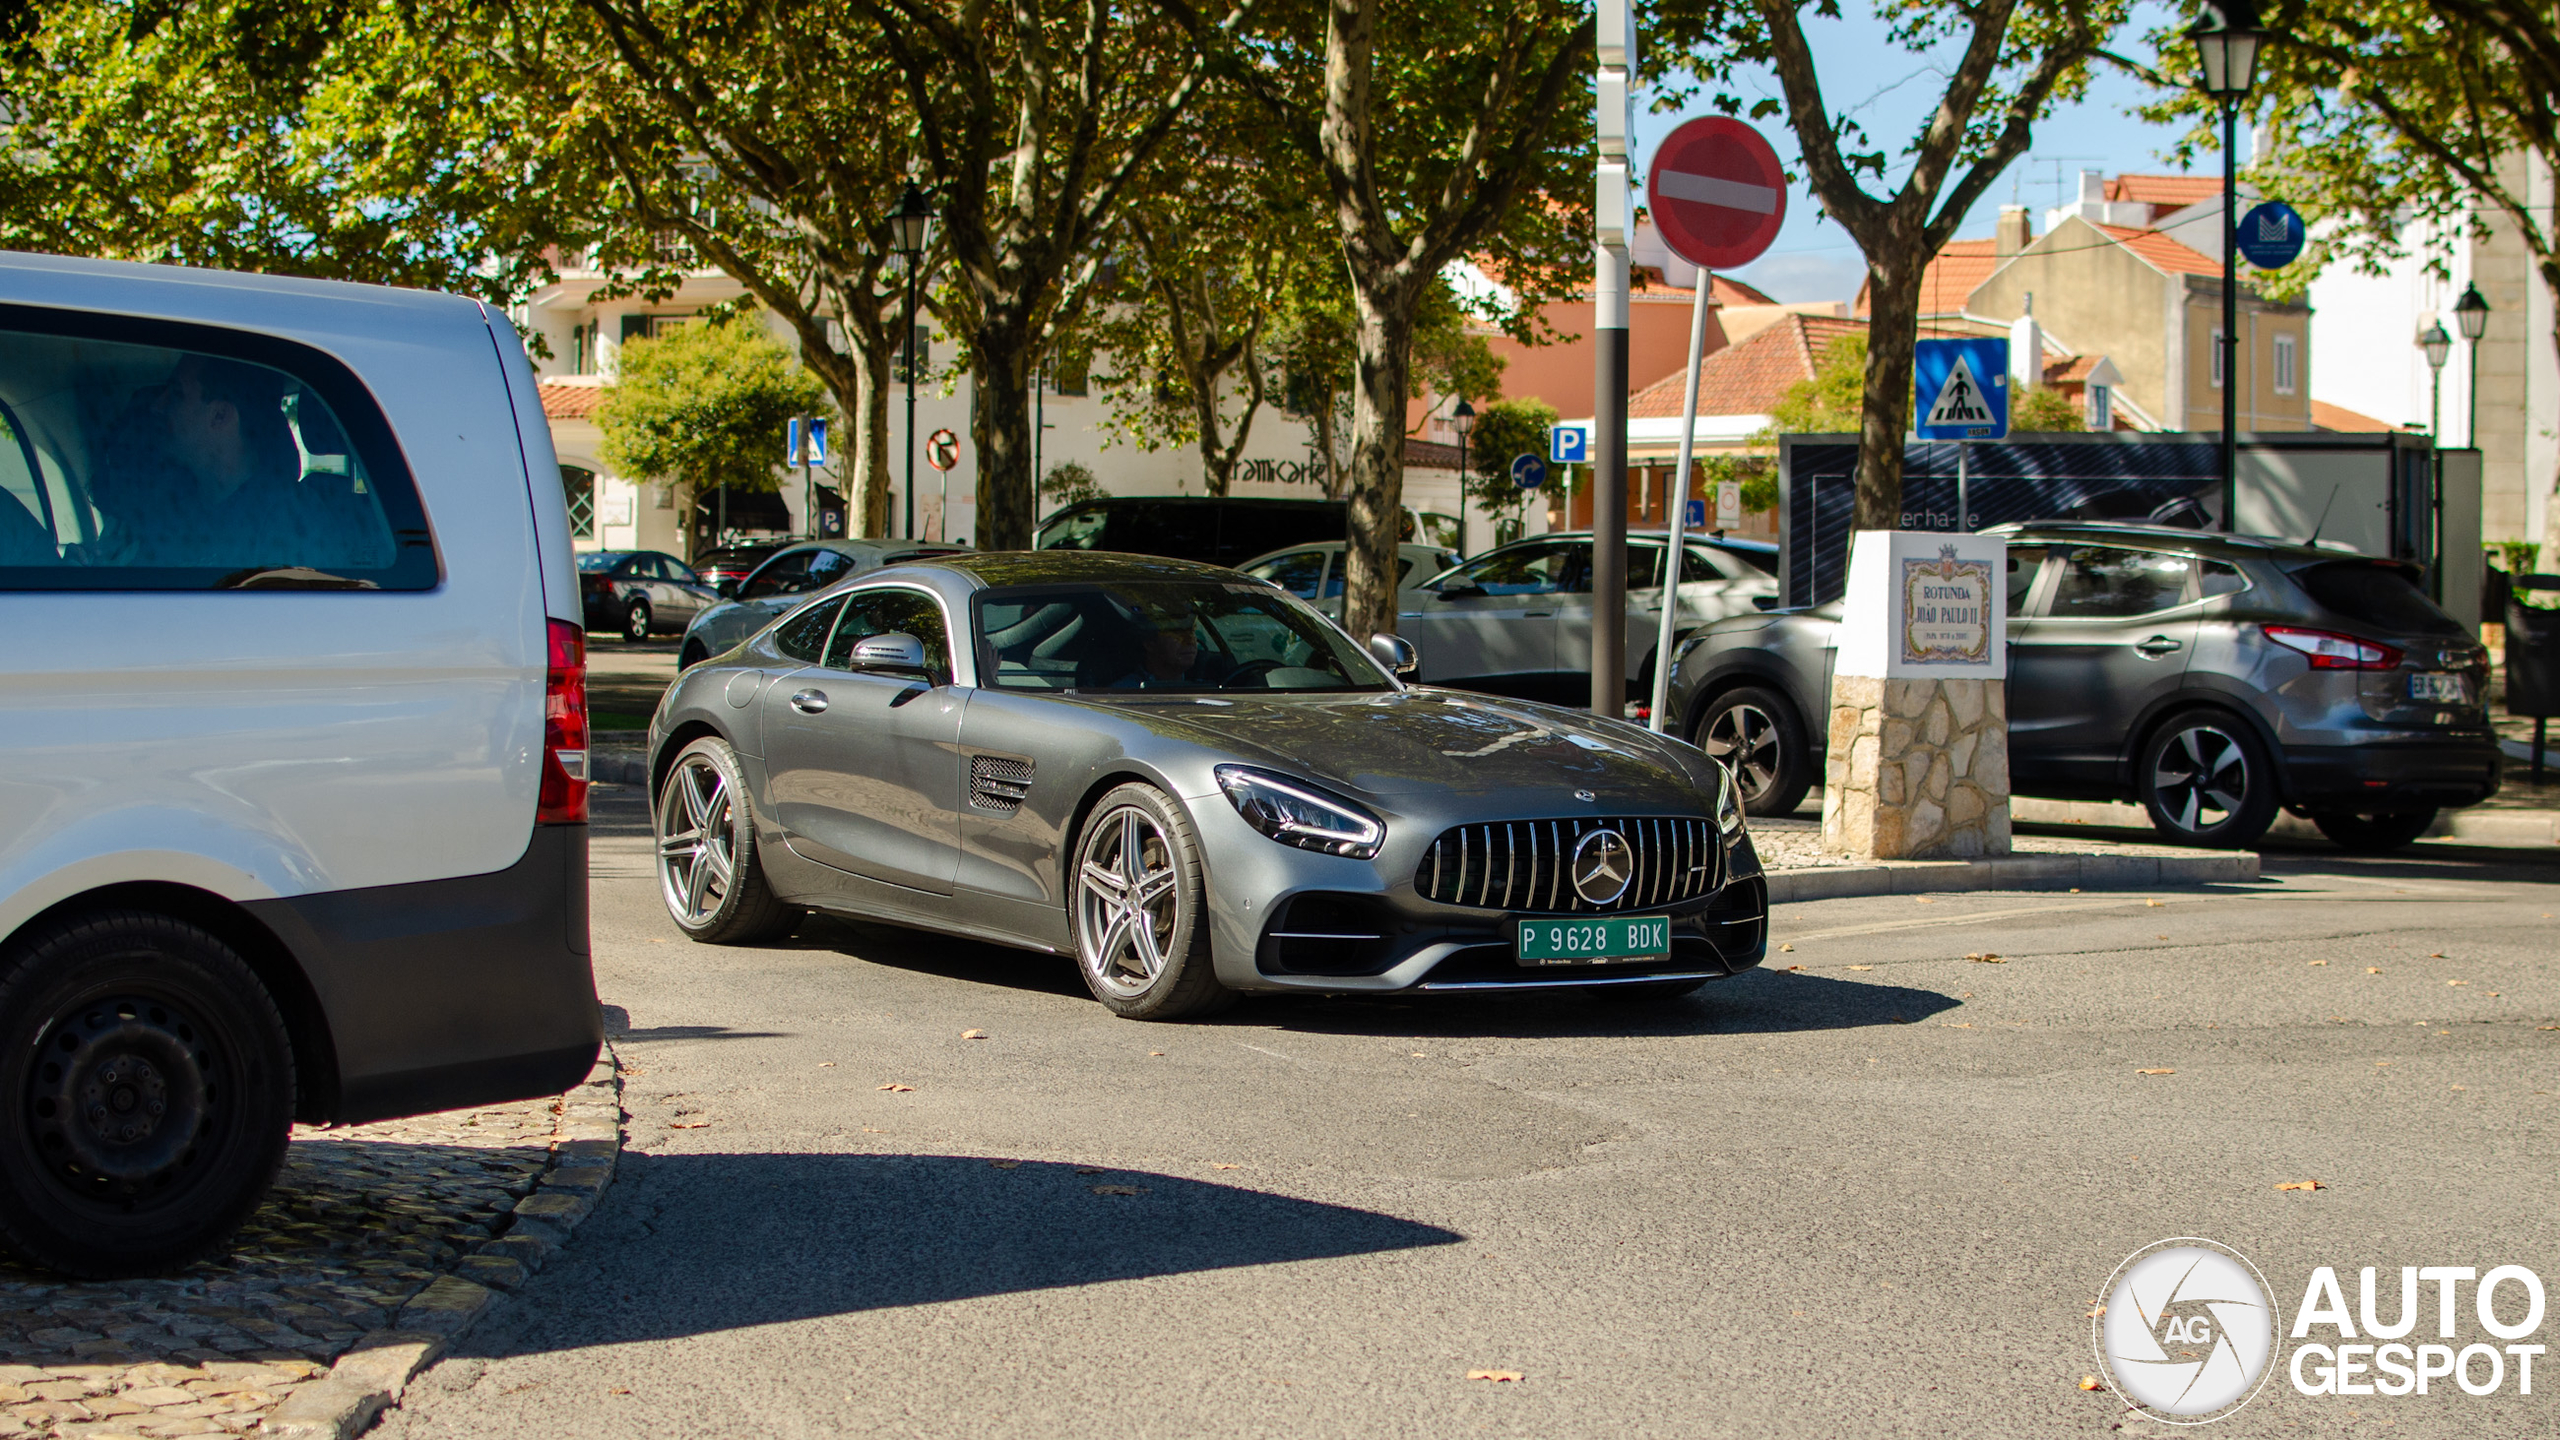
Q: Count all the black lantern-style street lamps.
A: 5